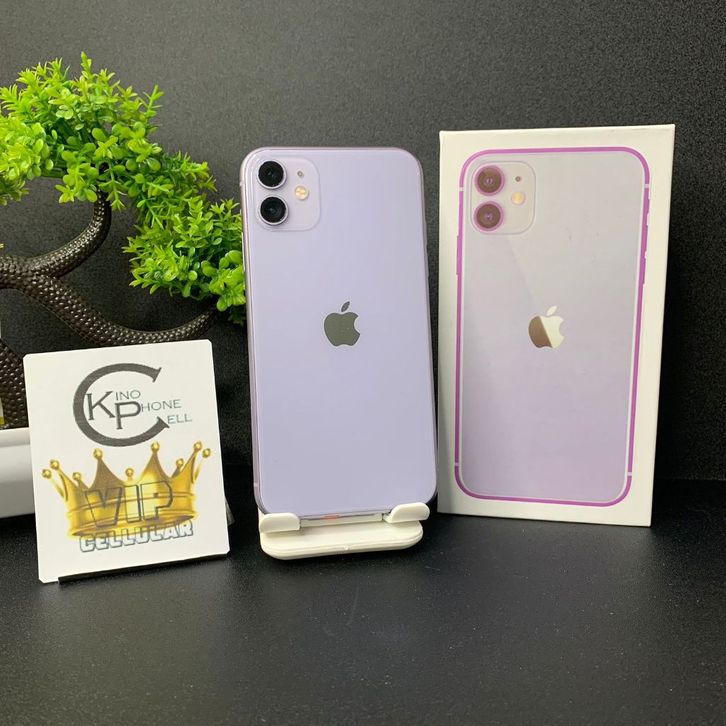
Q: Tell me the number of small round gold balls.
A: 9